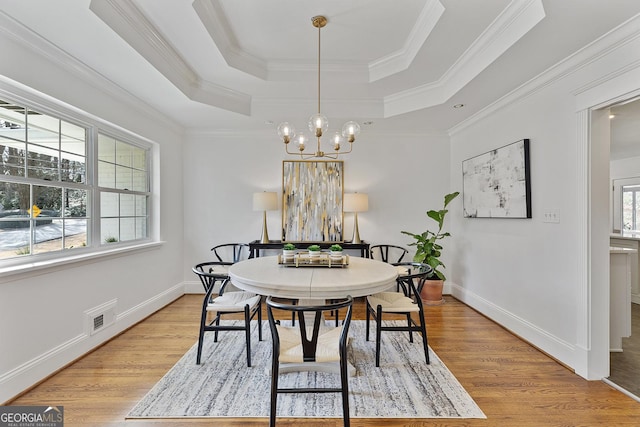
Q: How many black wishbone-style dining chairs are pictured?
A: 5